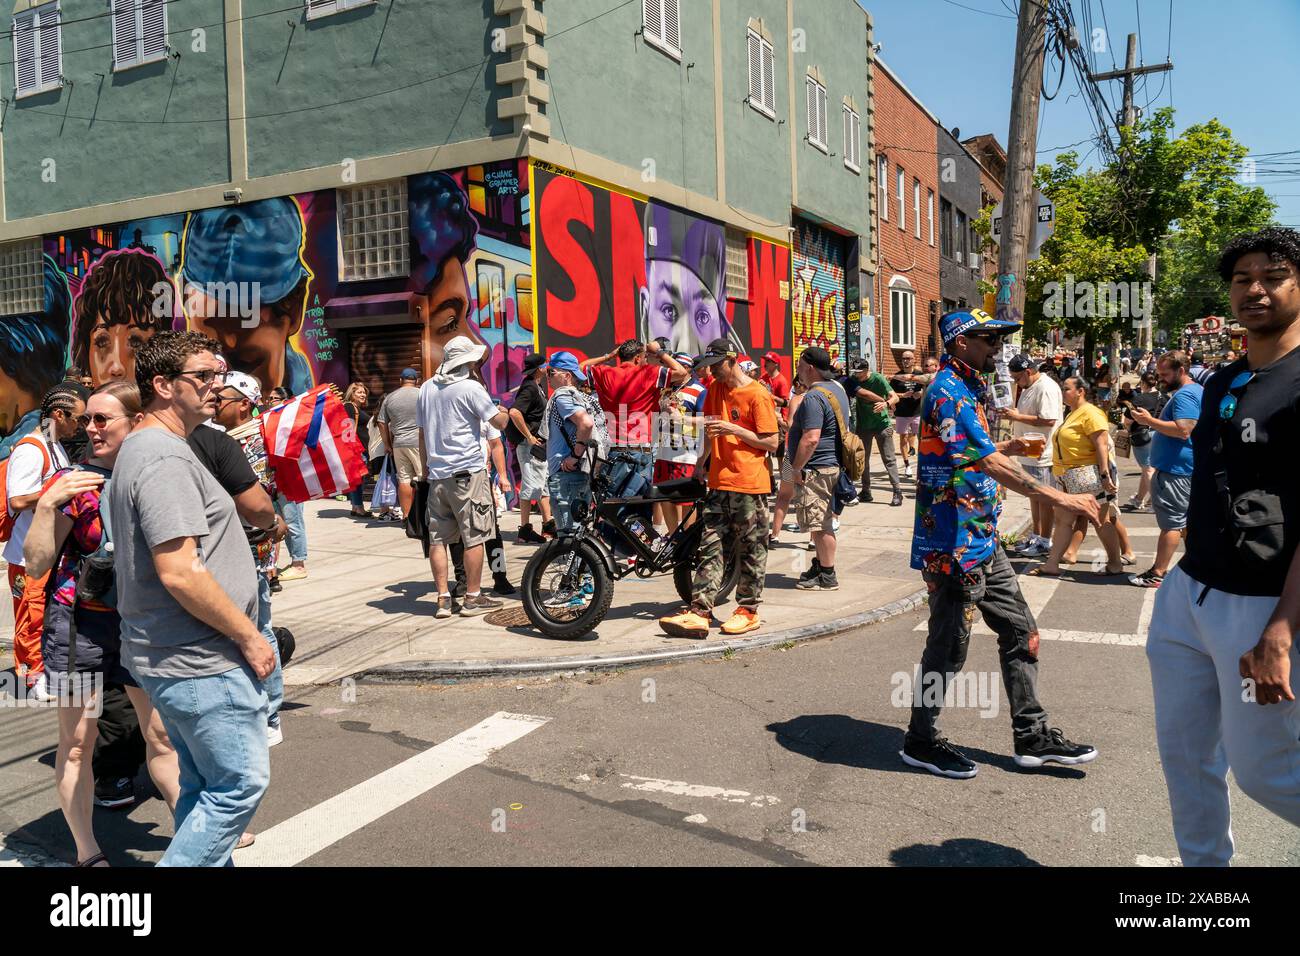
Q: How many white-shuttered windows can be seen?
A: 7